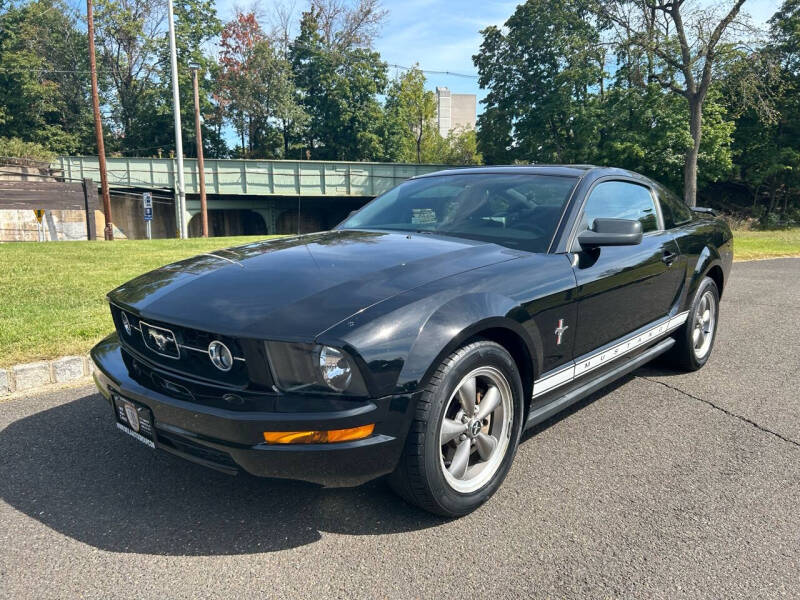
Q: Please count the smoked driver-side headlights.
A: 1